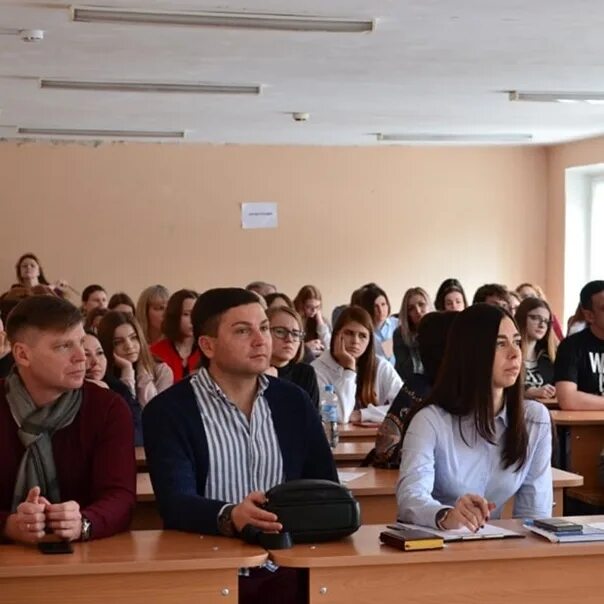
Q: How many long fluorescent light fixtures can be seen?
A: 5